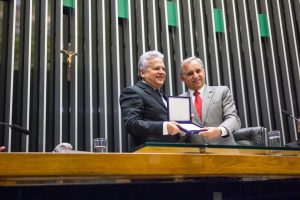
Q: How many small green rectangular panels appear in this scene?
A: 5